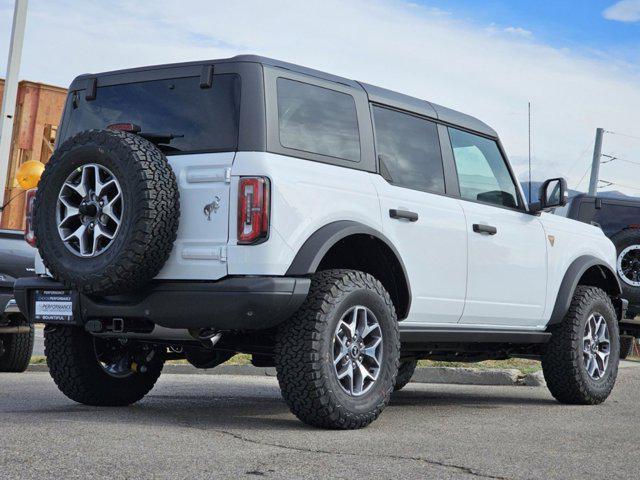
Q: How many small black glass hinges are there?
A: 2